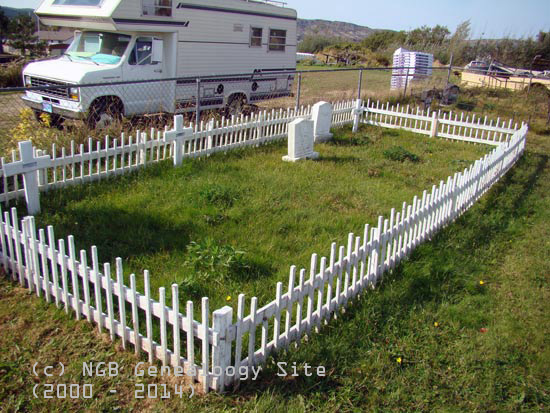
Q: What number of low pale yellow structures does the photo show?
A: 1